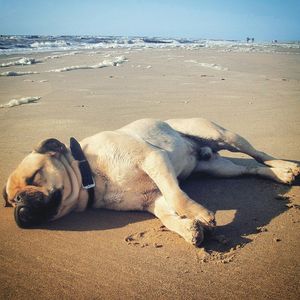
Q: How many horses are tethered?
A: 0